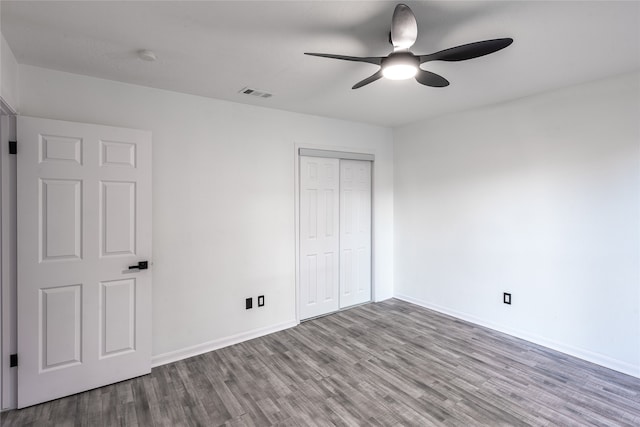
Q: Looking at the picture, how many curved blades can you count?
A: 5